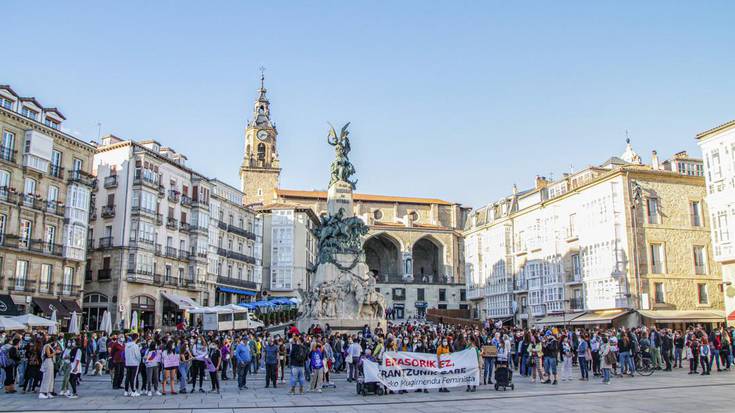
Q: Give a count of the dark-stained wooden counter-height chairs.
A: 0